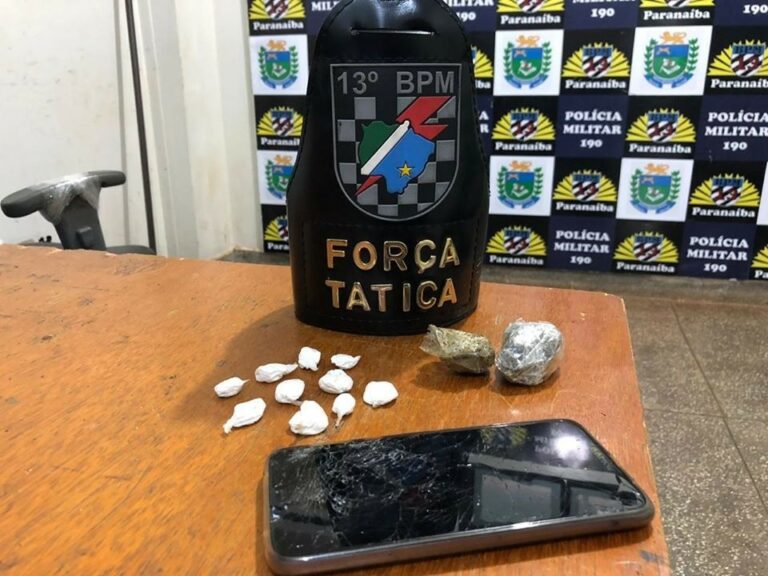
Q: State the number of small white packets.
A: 10